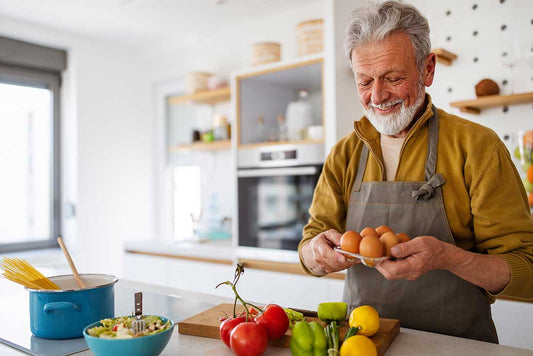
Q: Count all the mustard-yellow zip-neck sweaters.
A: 1